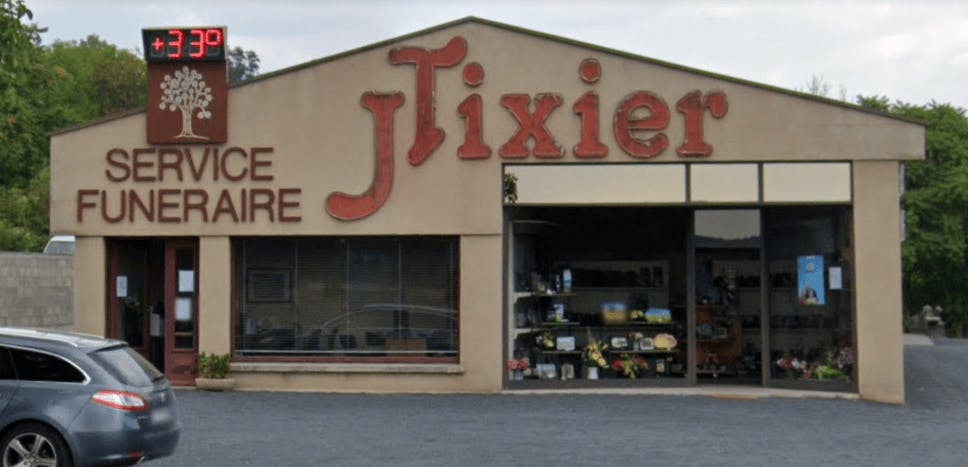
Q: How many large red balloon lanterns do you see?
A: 0